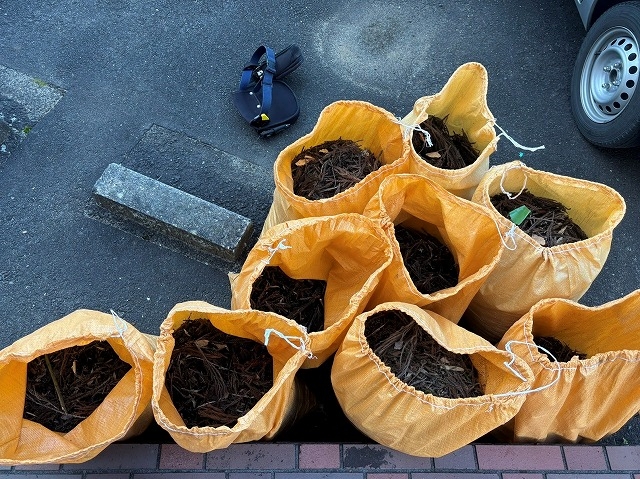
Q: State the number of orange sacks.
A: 9